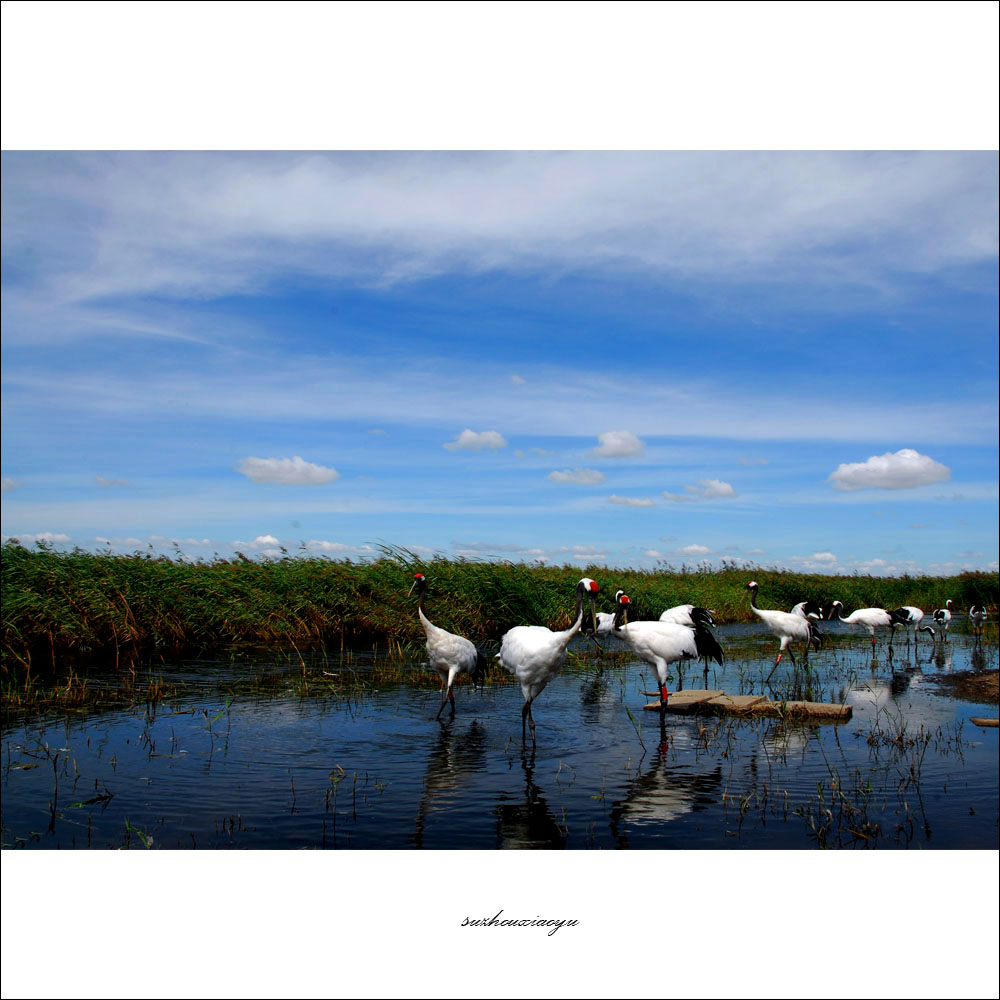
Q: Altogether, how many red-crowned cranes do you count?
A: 11